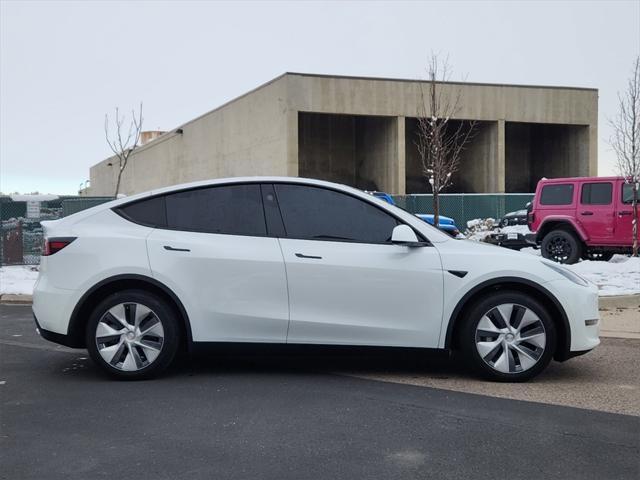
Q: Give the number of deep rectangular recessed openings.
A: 3